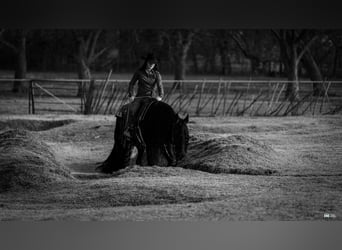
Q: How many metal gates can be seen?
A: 1